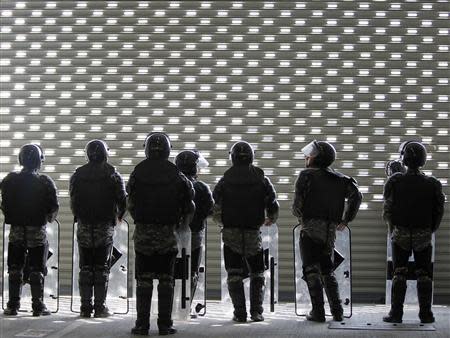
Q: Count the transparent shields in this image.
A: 7